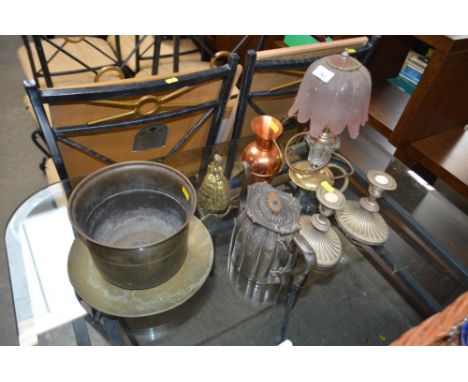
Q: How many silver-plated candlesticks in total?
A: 2